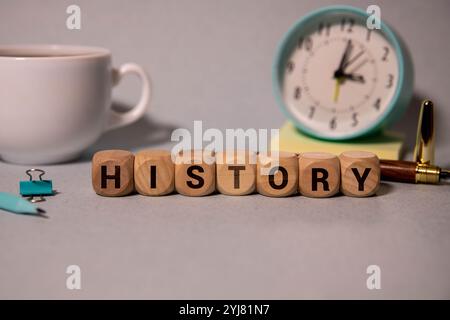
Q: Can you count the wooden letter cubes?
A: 7